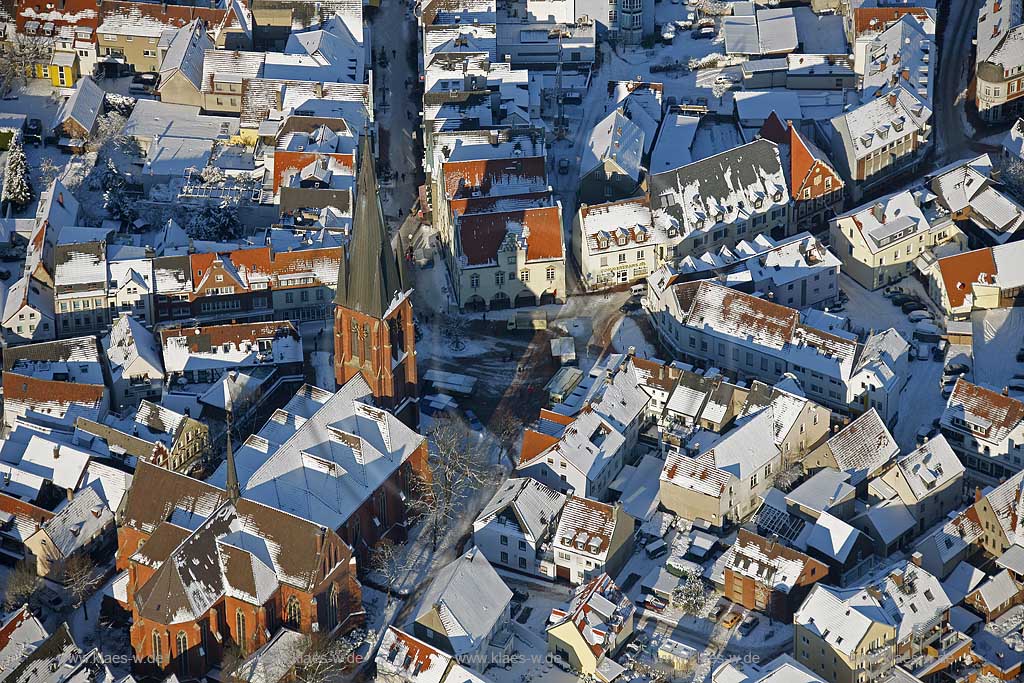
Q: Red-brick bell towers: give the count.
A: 1